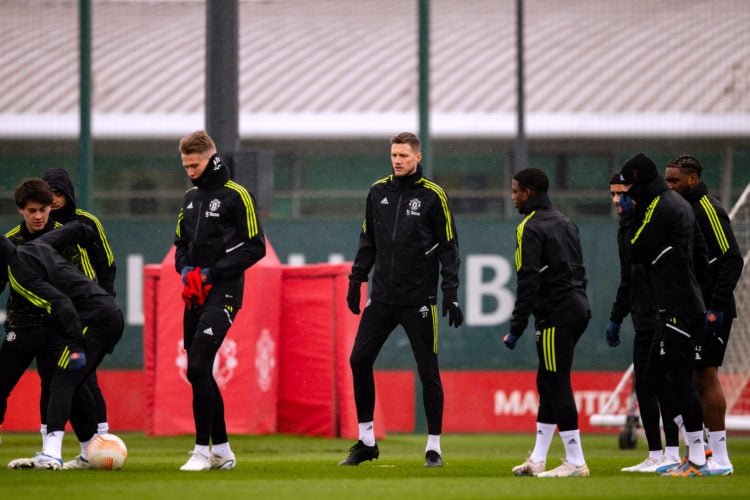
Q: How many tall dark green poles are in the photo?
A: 2